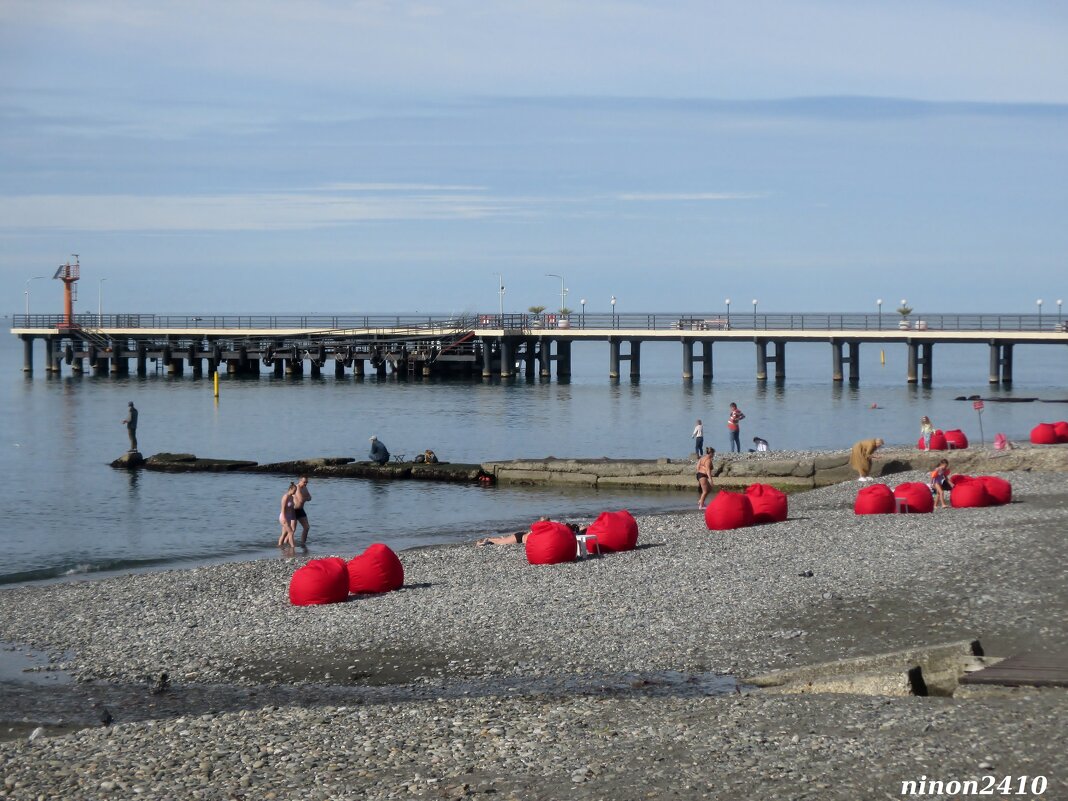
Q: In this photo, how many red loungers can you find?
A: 14